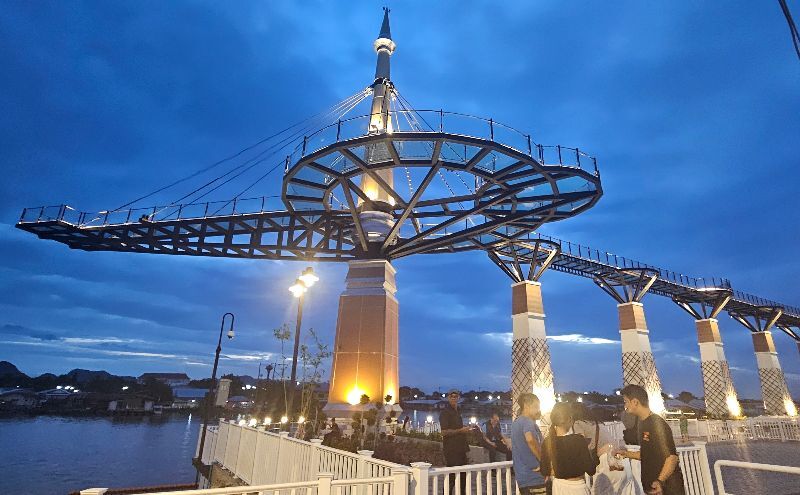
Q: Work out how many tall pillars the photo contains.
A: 5